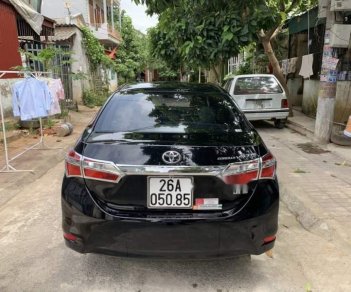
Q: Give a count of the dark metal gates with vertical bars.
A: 1